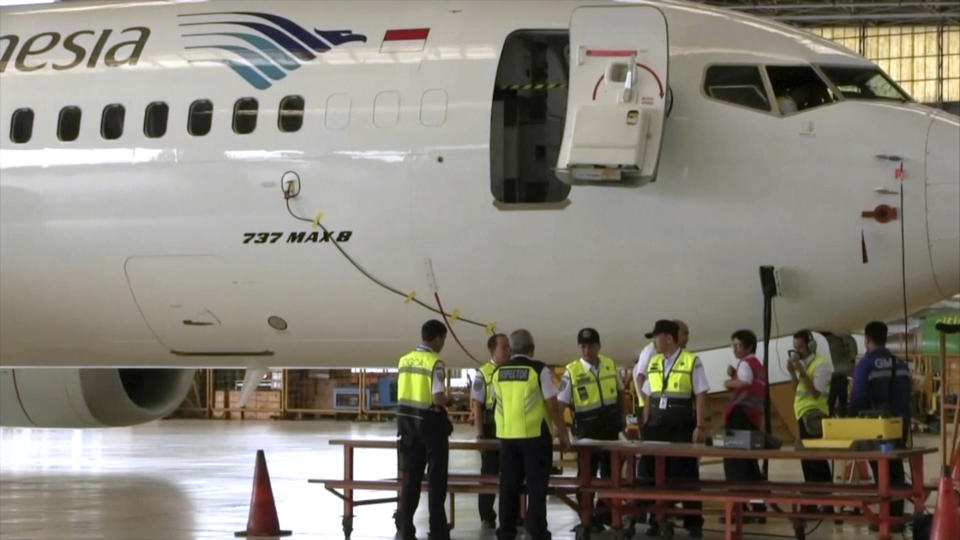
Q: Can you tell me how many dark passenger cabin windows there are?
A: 7